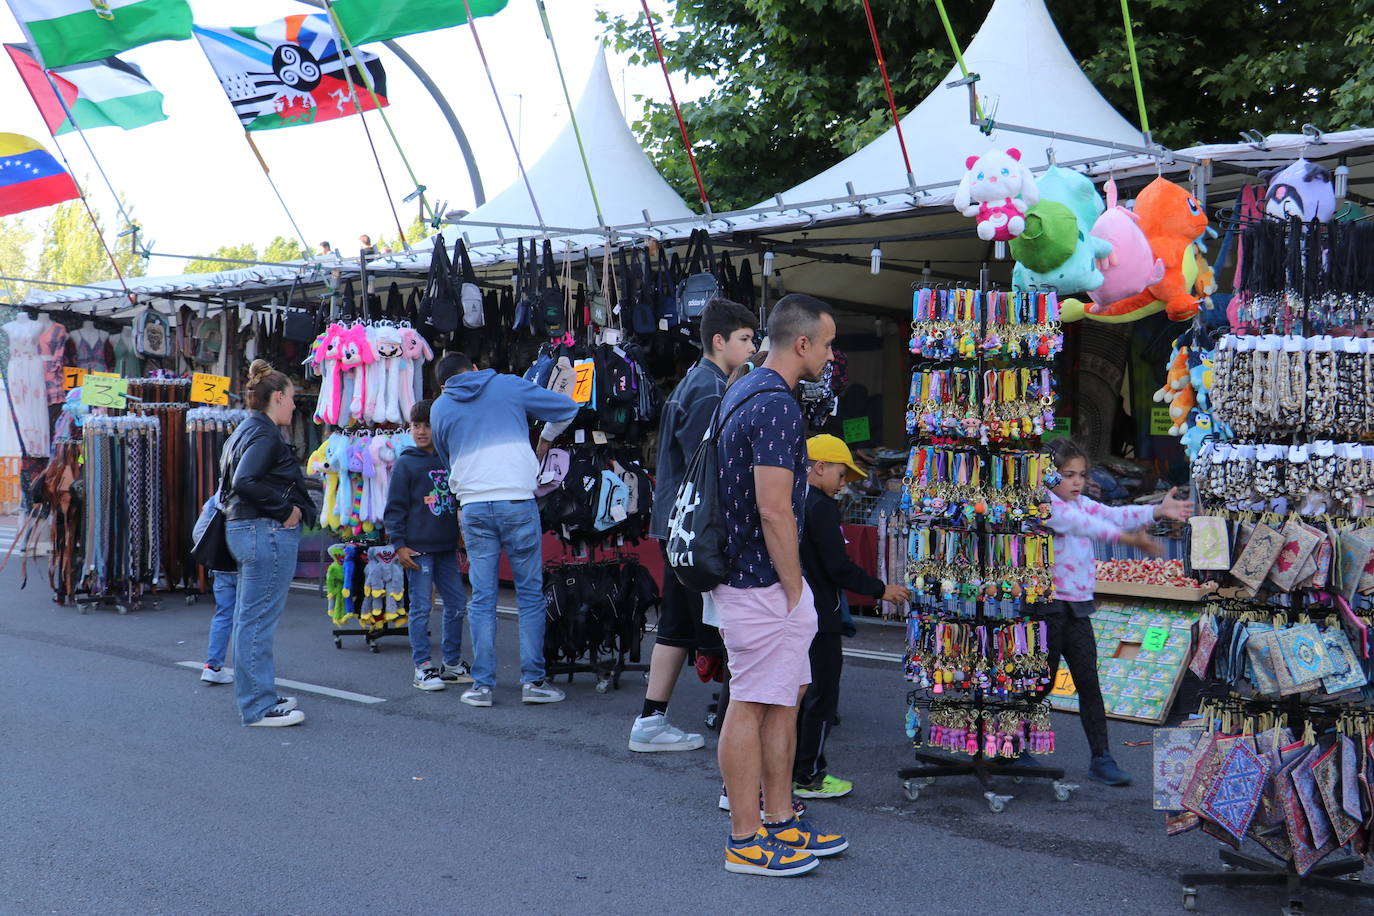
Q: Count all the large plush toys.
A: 5